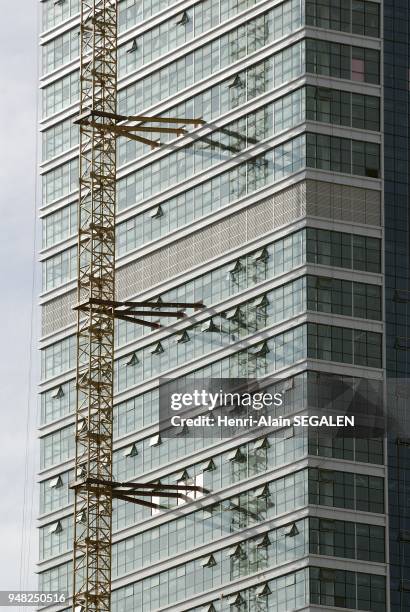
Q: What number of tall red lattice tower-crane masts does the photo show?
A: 0